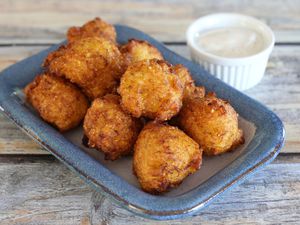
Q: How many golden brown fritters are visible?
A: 9